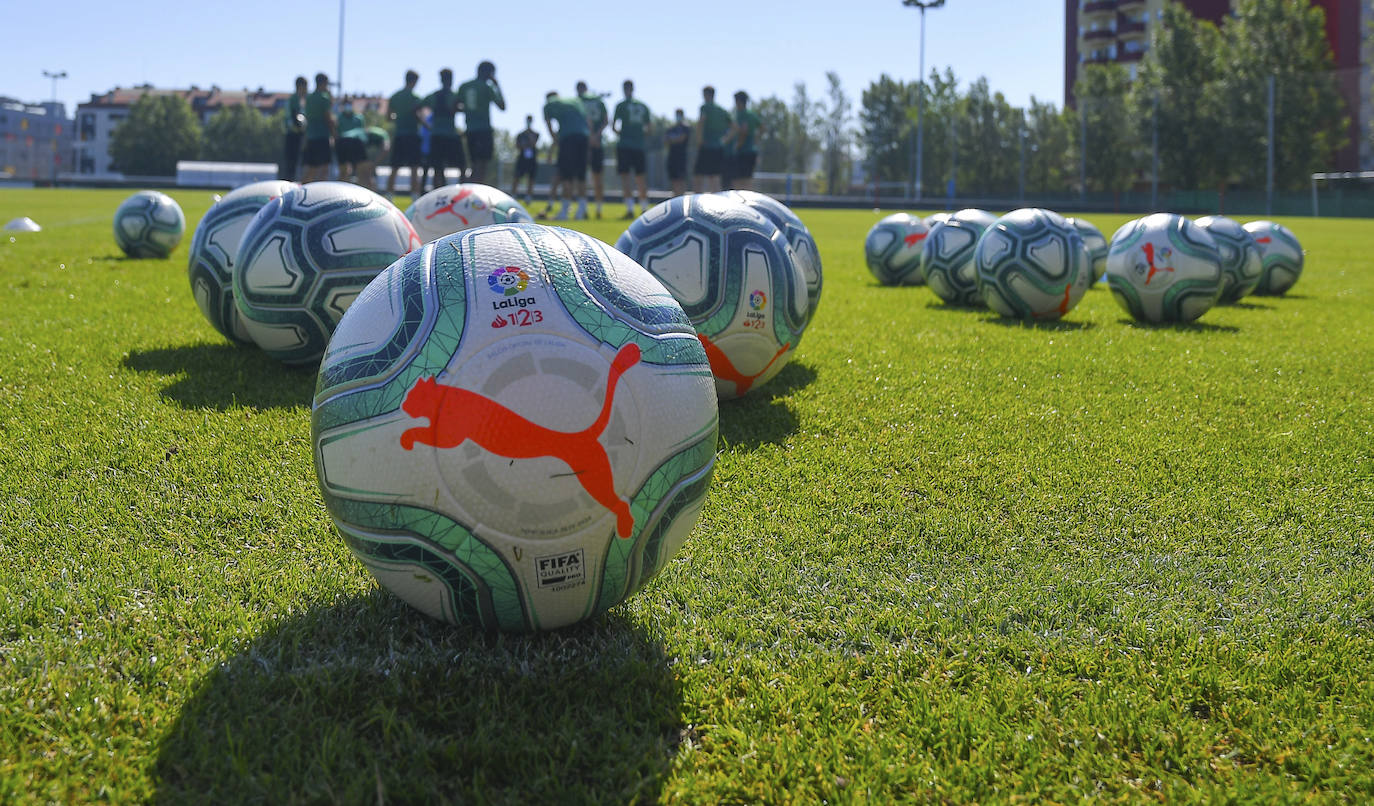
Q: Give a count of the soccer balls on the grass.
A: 15